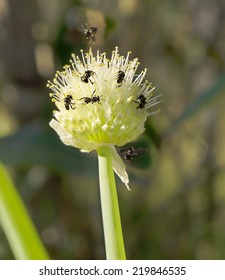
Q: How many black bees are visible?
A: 7